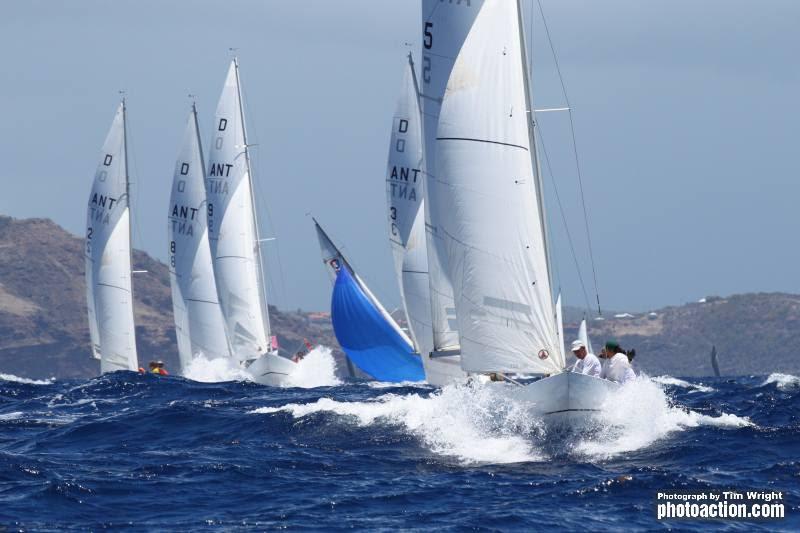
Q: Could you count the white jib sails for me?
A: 5